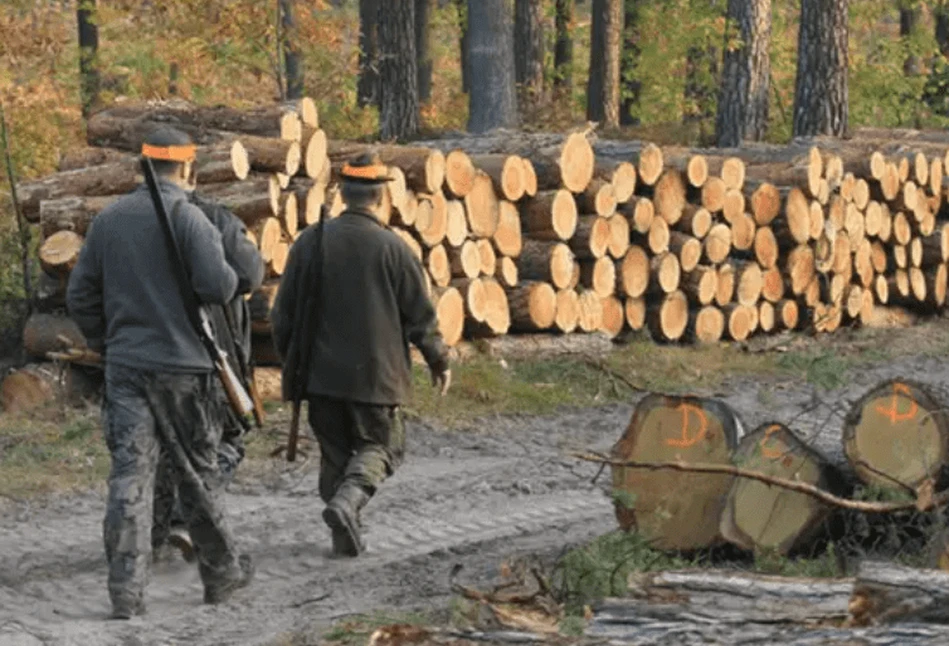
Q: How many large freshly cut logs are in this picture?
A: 3